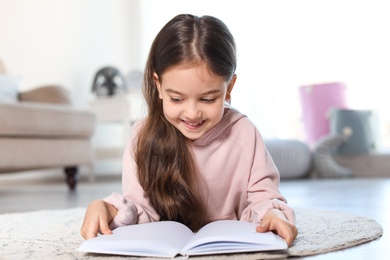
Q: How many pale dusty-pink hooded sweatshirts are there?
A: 1